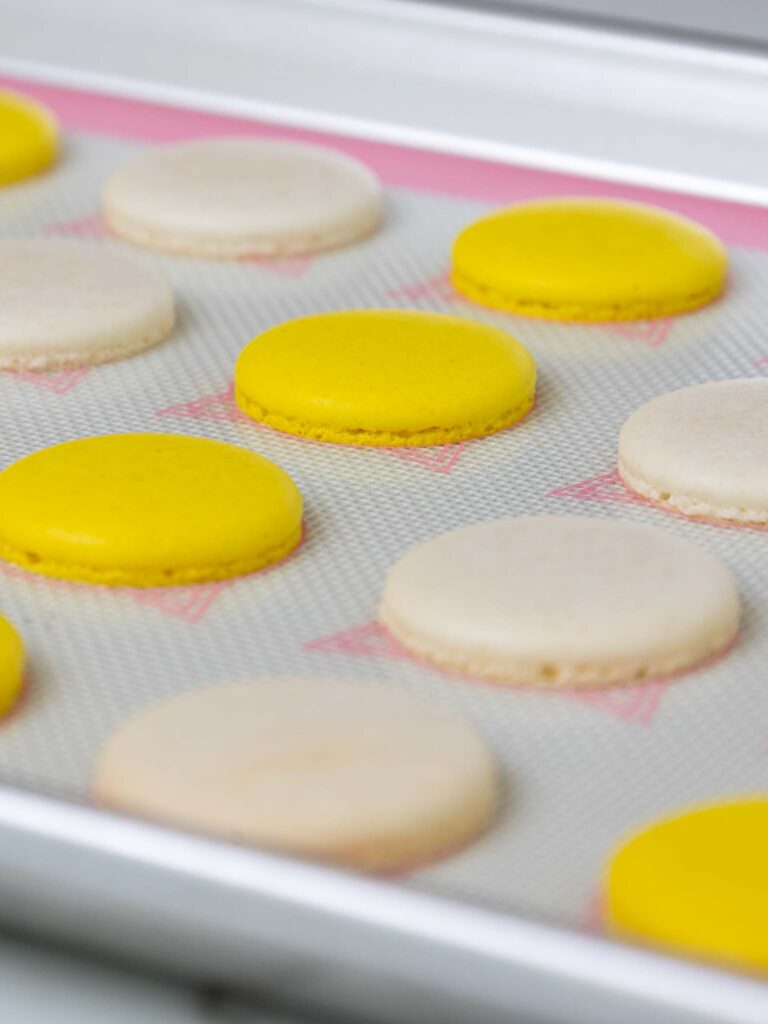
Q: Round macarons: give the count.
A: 11